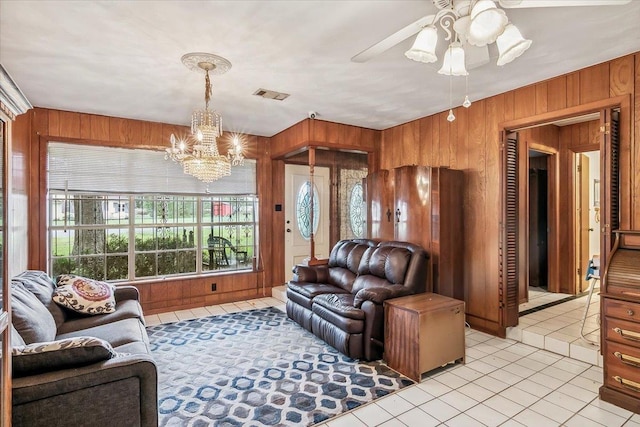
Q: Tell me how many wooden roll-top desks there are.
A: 1